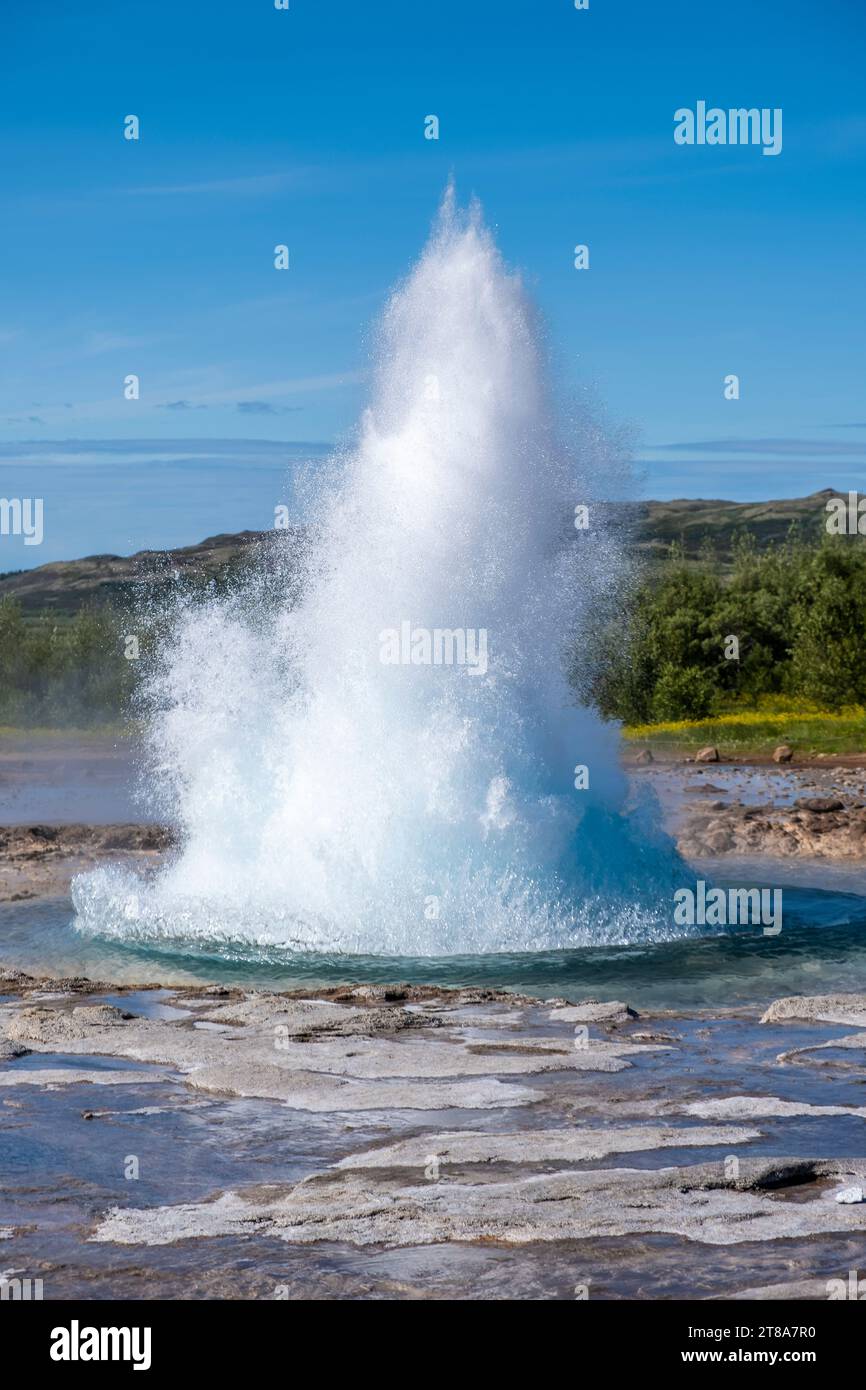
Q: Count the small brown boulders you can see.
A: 3